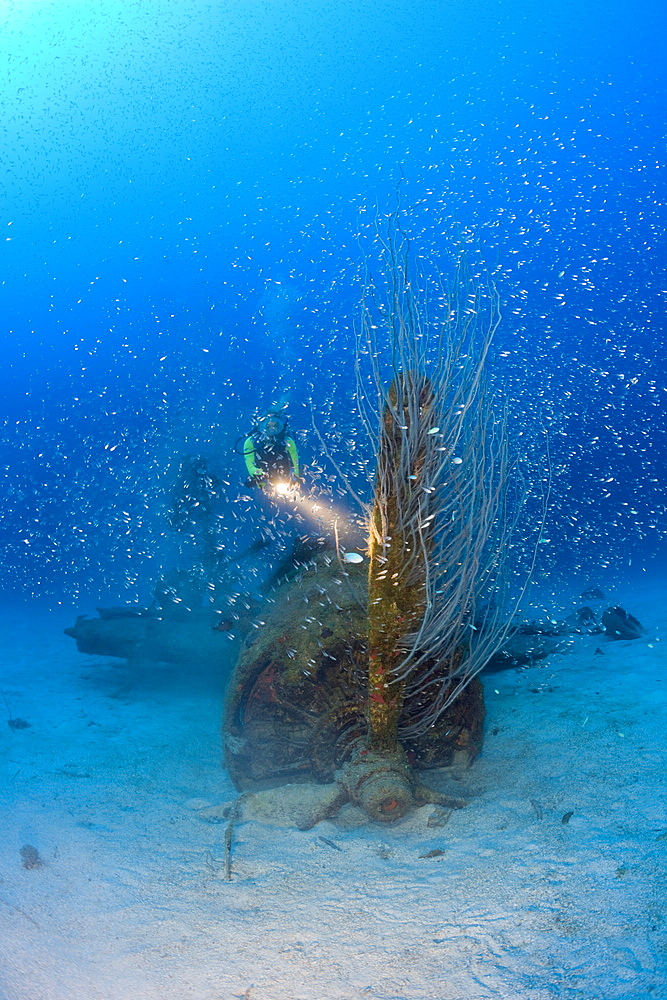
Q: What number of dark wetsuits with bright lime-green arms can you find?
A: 1